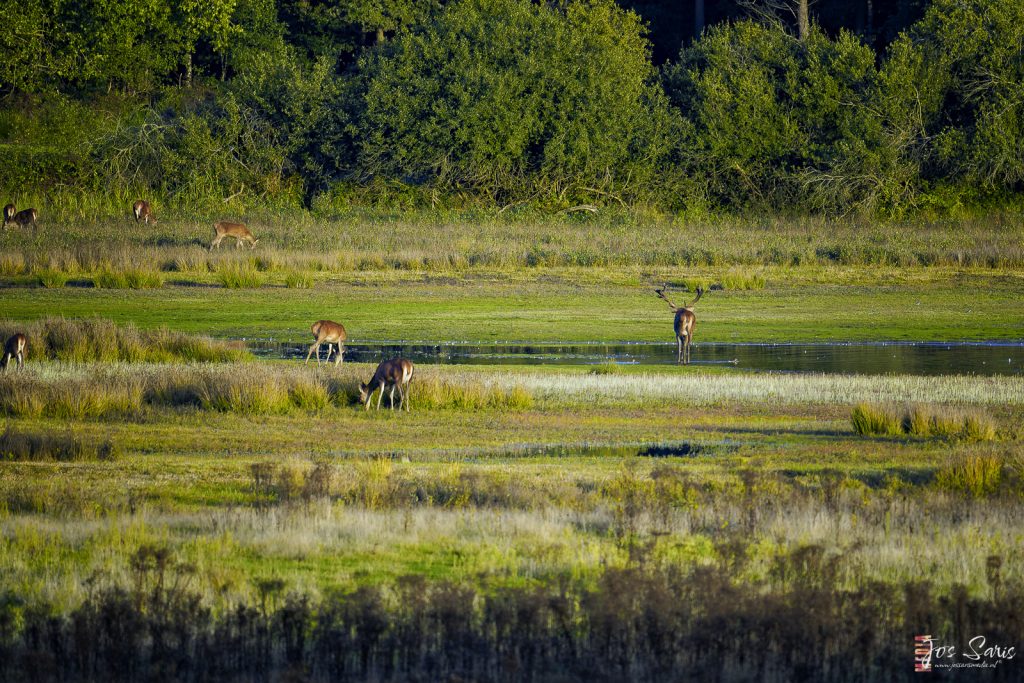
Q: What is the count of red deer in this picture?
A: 8